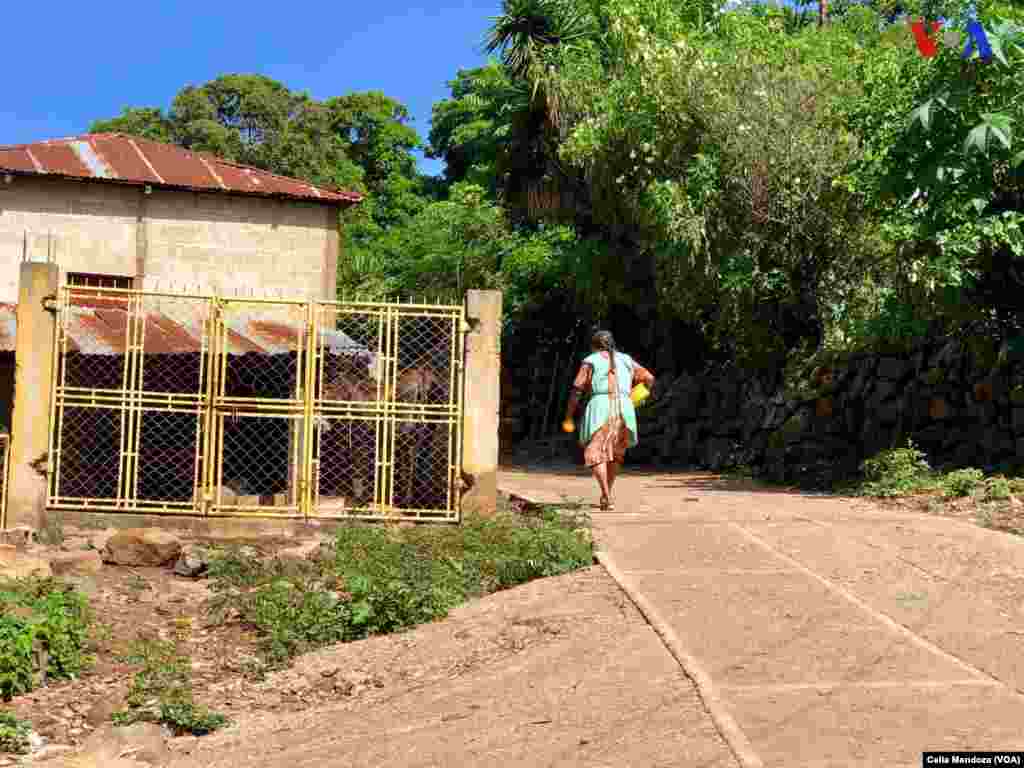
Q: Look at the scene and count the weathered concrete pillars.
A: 2